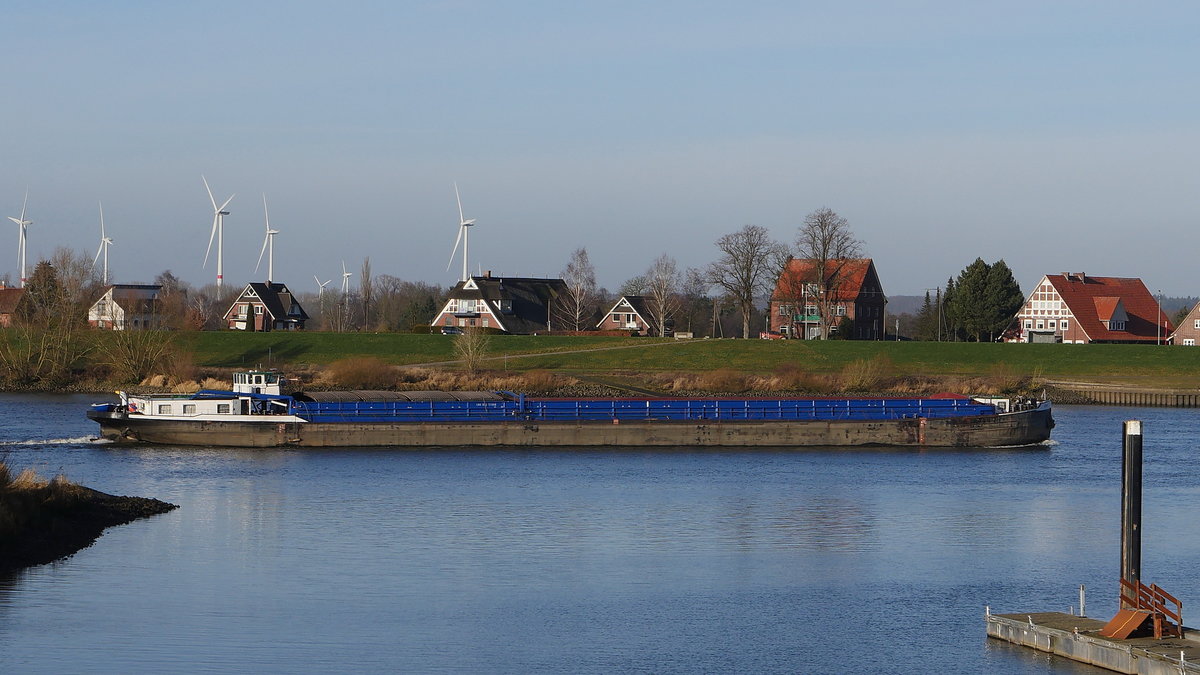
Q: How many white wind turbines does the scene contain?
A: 7